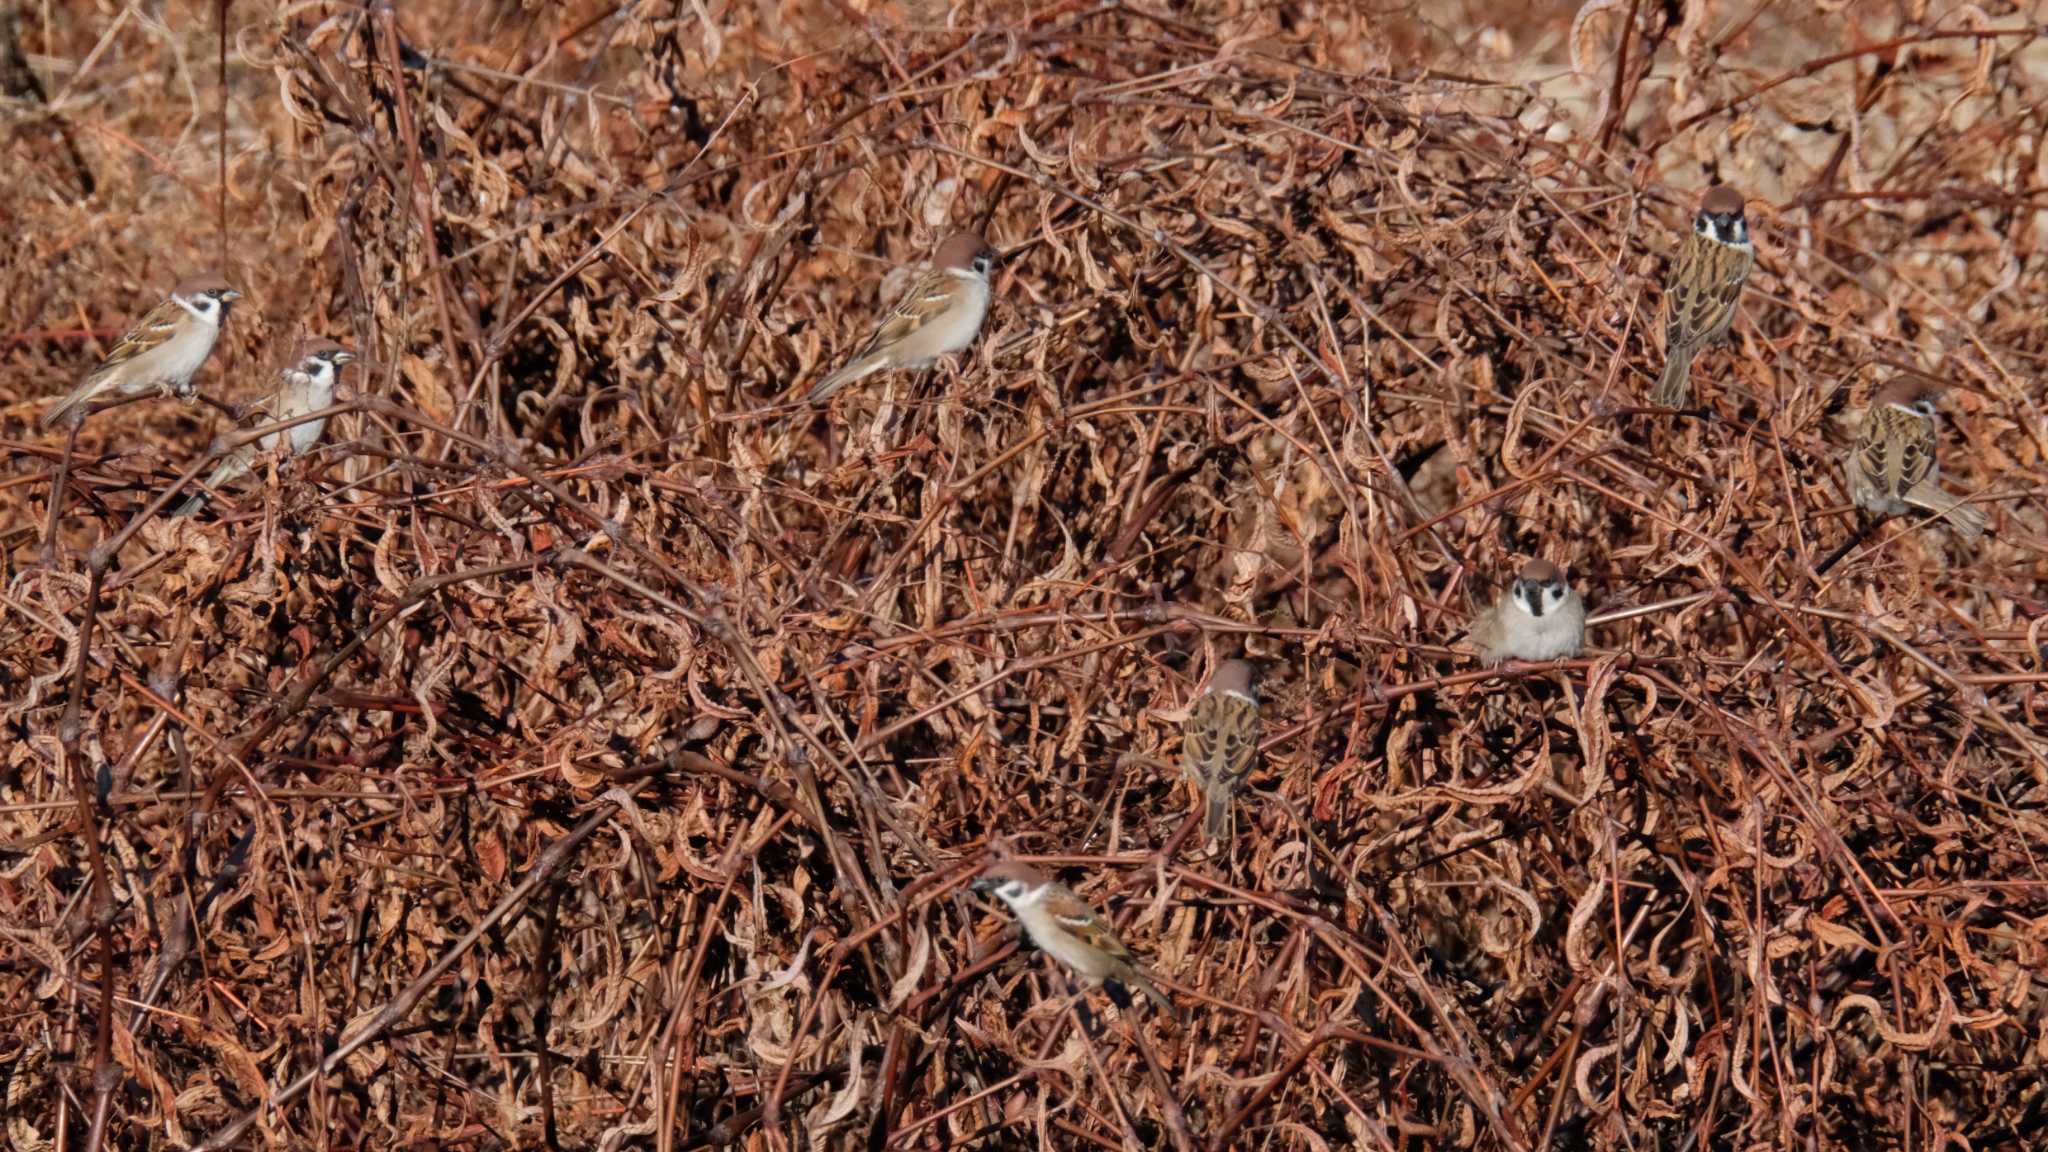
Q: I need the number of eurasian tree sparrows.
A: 8